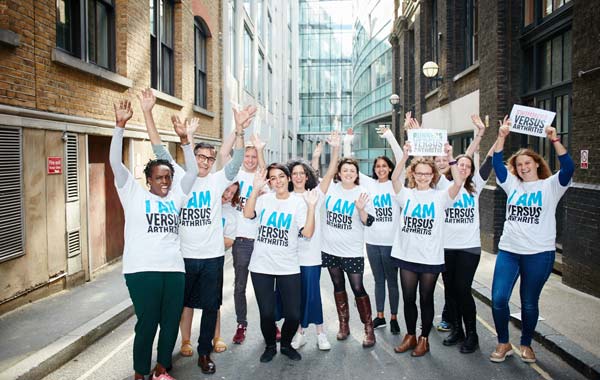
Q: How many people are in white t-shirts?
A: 12